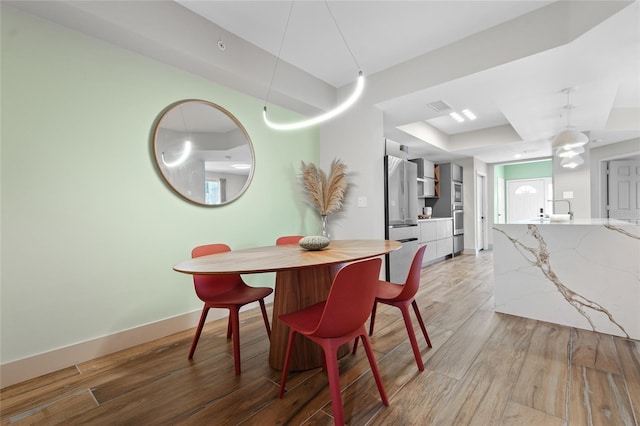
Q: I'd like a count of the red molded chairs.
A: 4